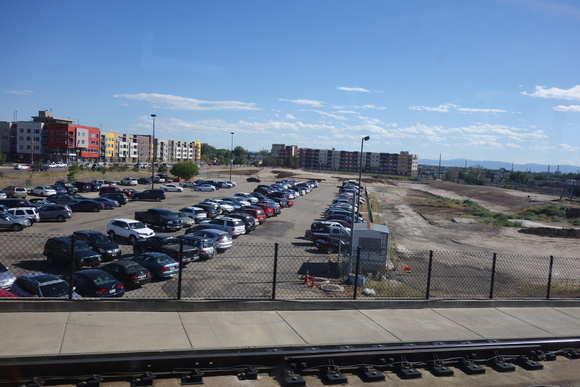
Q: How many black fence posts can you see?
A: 7